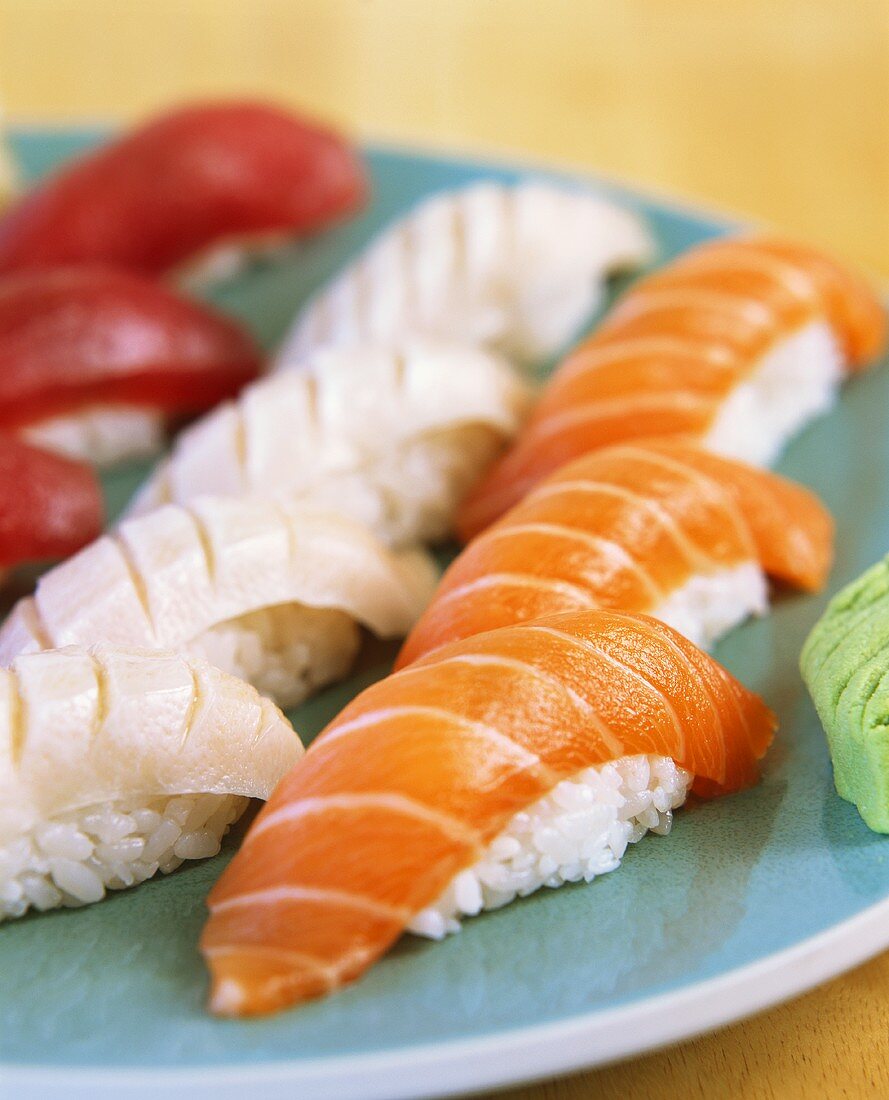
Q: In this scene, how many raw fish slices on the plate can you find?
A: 10